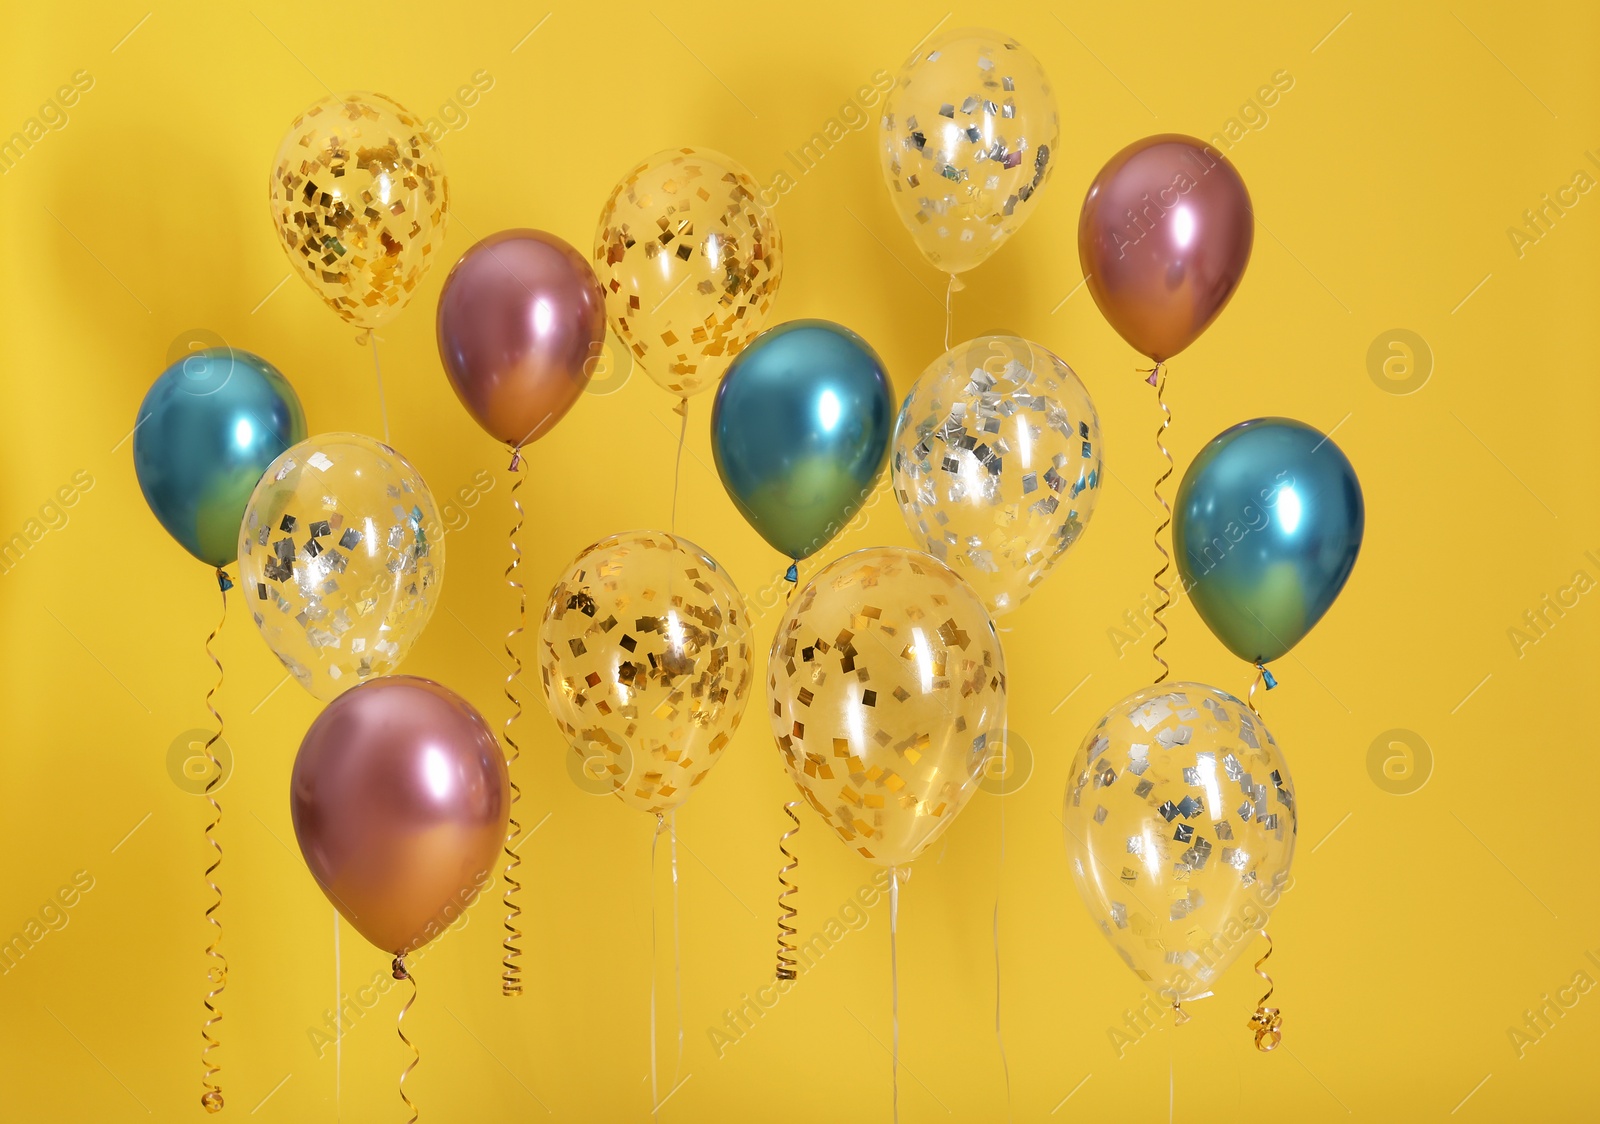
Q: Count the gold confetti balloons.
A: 4